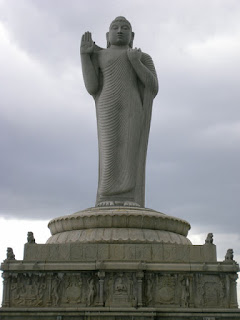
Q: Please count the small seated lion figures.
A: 4